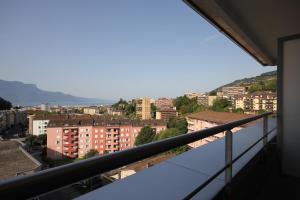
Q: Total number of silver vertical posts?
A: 2